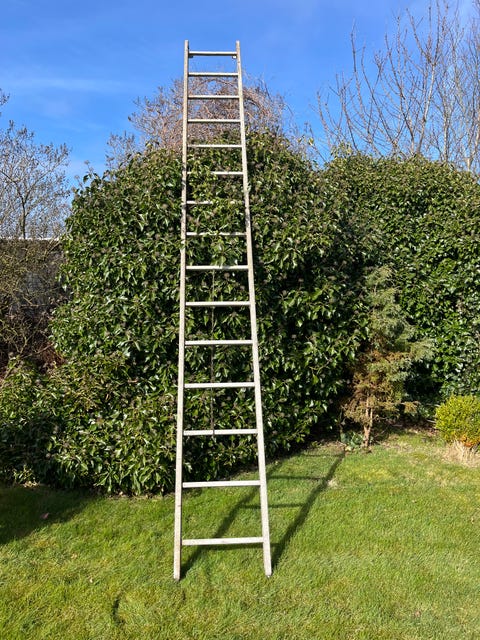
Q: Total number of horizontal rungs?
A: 15